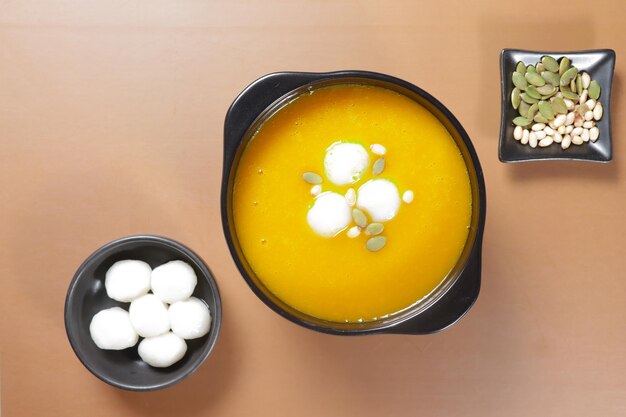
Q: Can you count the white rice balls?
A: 9